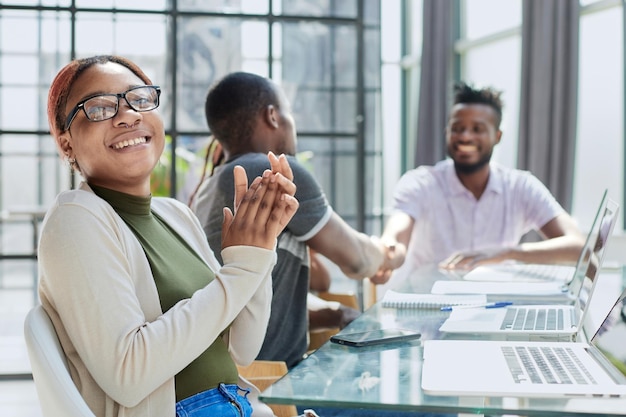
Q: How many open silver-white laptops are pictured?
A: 3